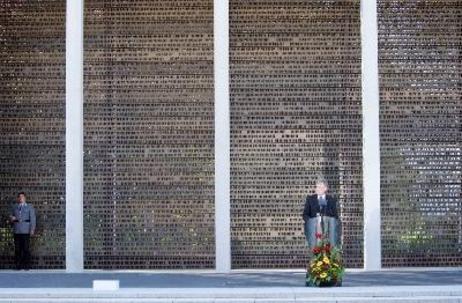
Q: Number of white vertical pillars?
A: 3